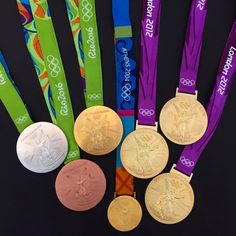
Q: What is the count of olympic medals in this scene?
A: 7